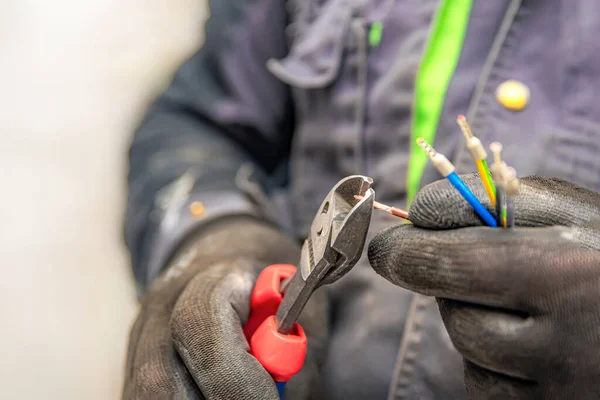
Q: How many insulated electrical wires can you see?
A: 5